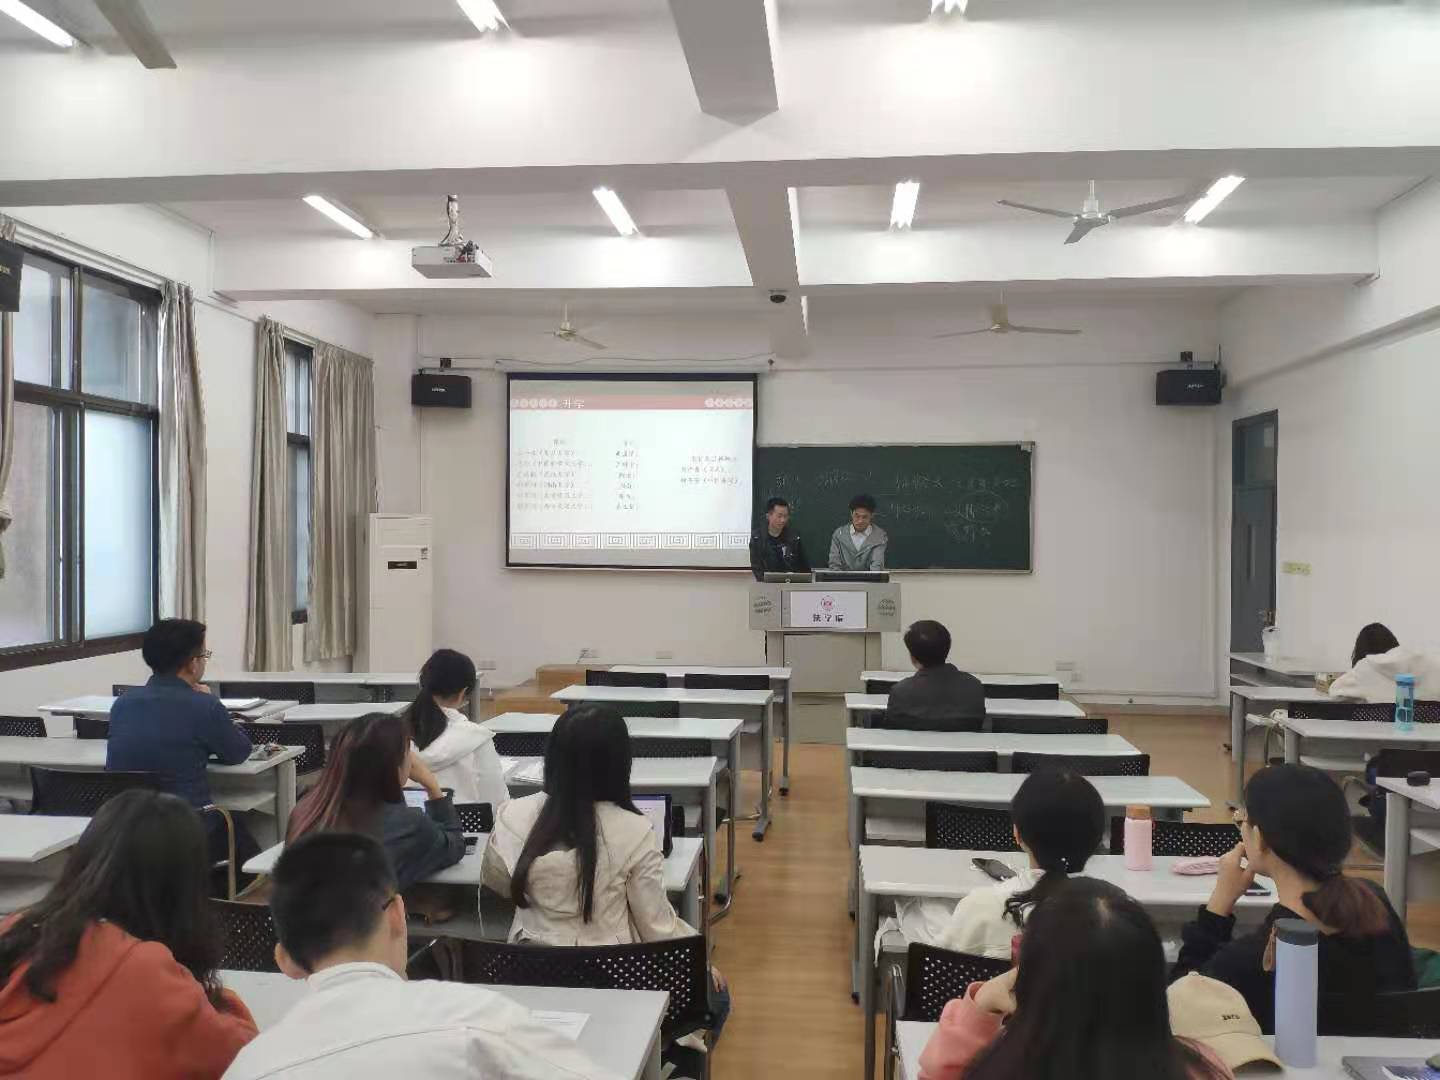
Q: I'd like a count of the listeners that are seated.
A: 11